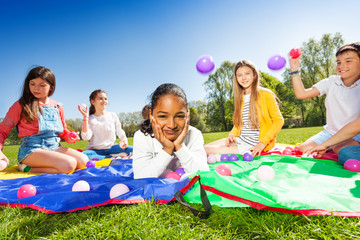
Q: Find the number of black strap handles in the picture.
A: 1